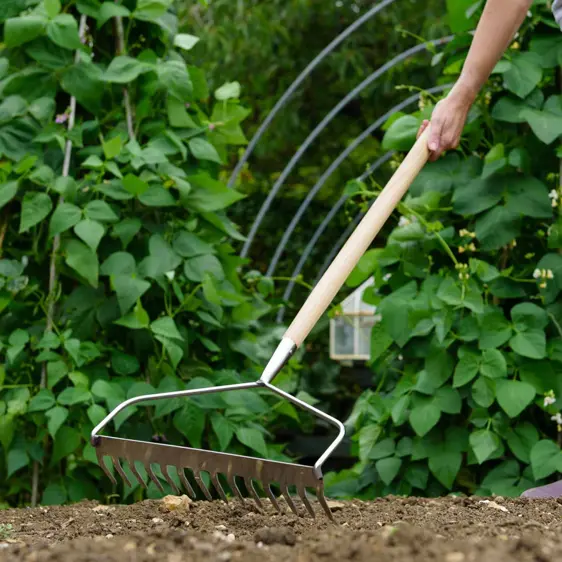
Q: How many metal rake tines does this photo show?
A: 14